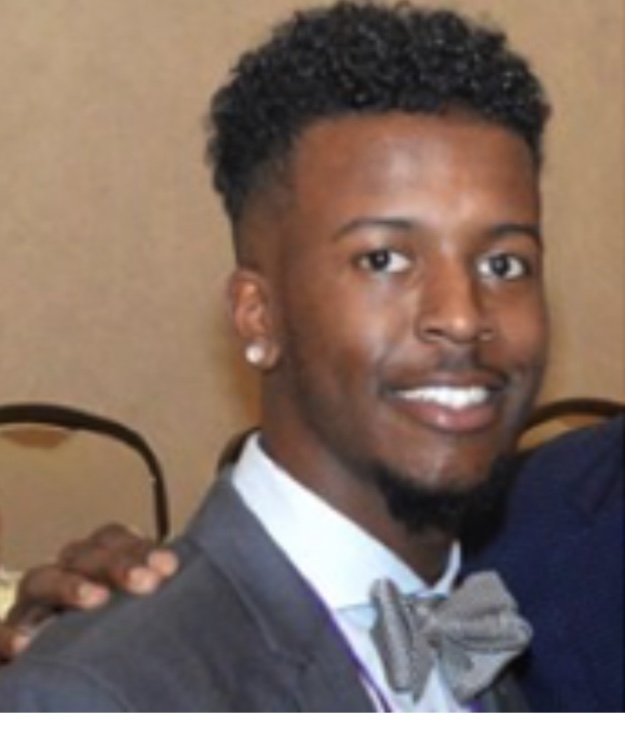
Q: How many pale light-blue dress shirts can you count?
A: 1